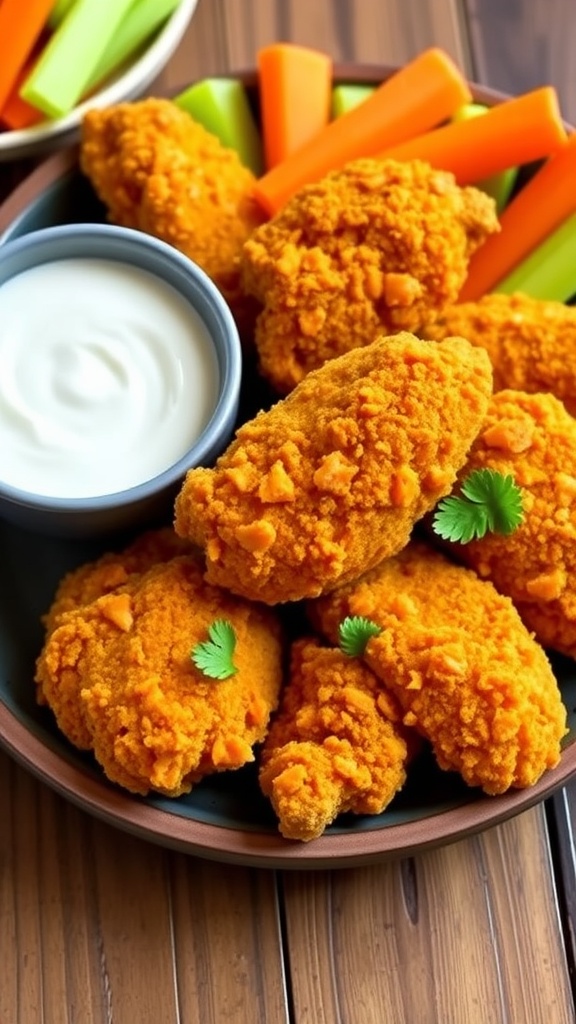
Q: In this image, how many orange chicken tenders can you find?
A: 8